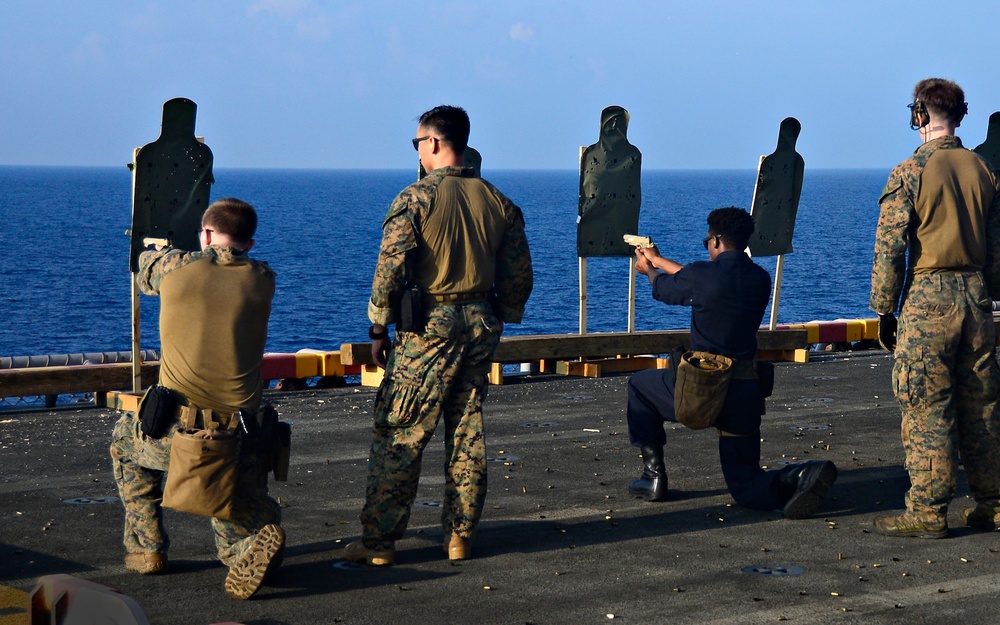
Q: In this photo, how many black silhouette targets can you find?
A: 5